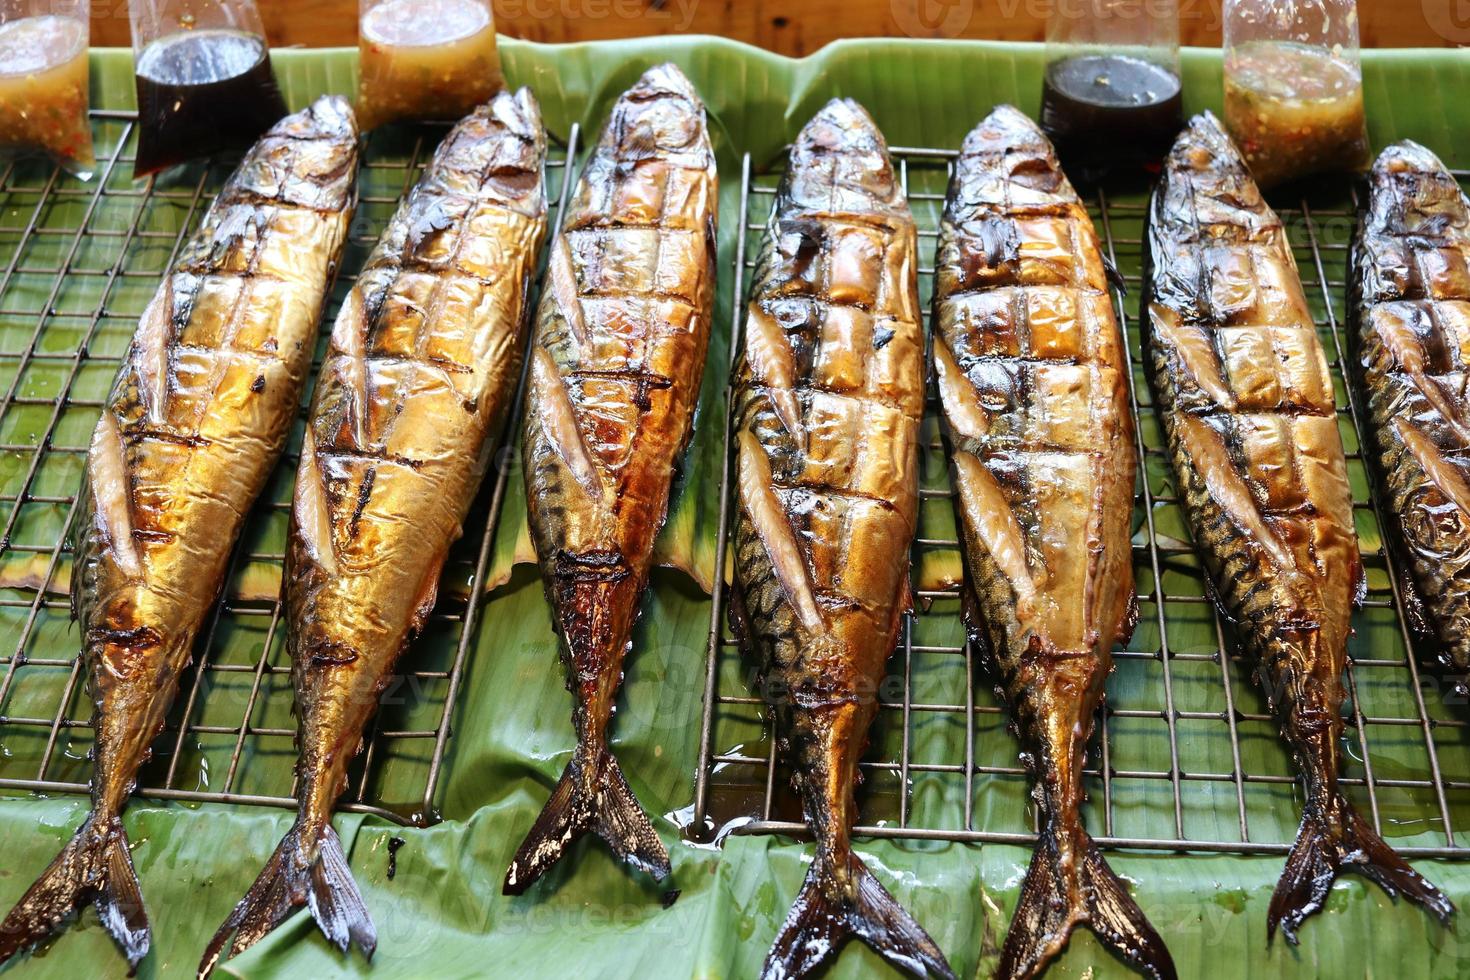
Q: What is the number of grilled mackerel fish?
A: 7